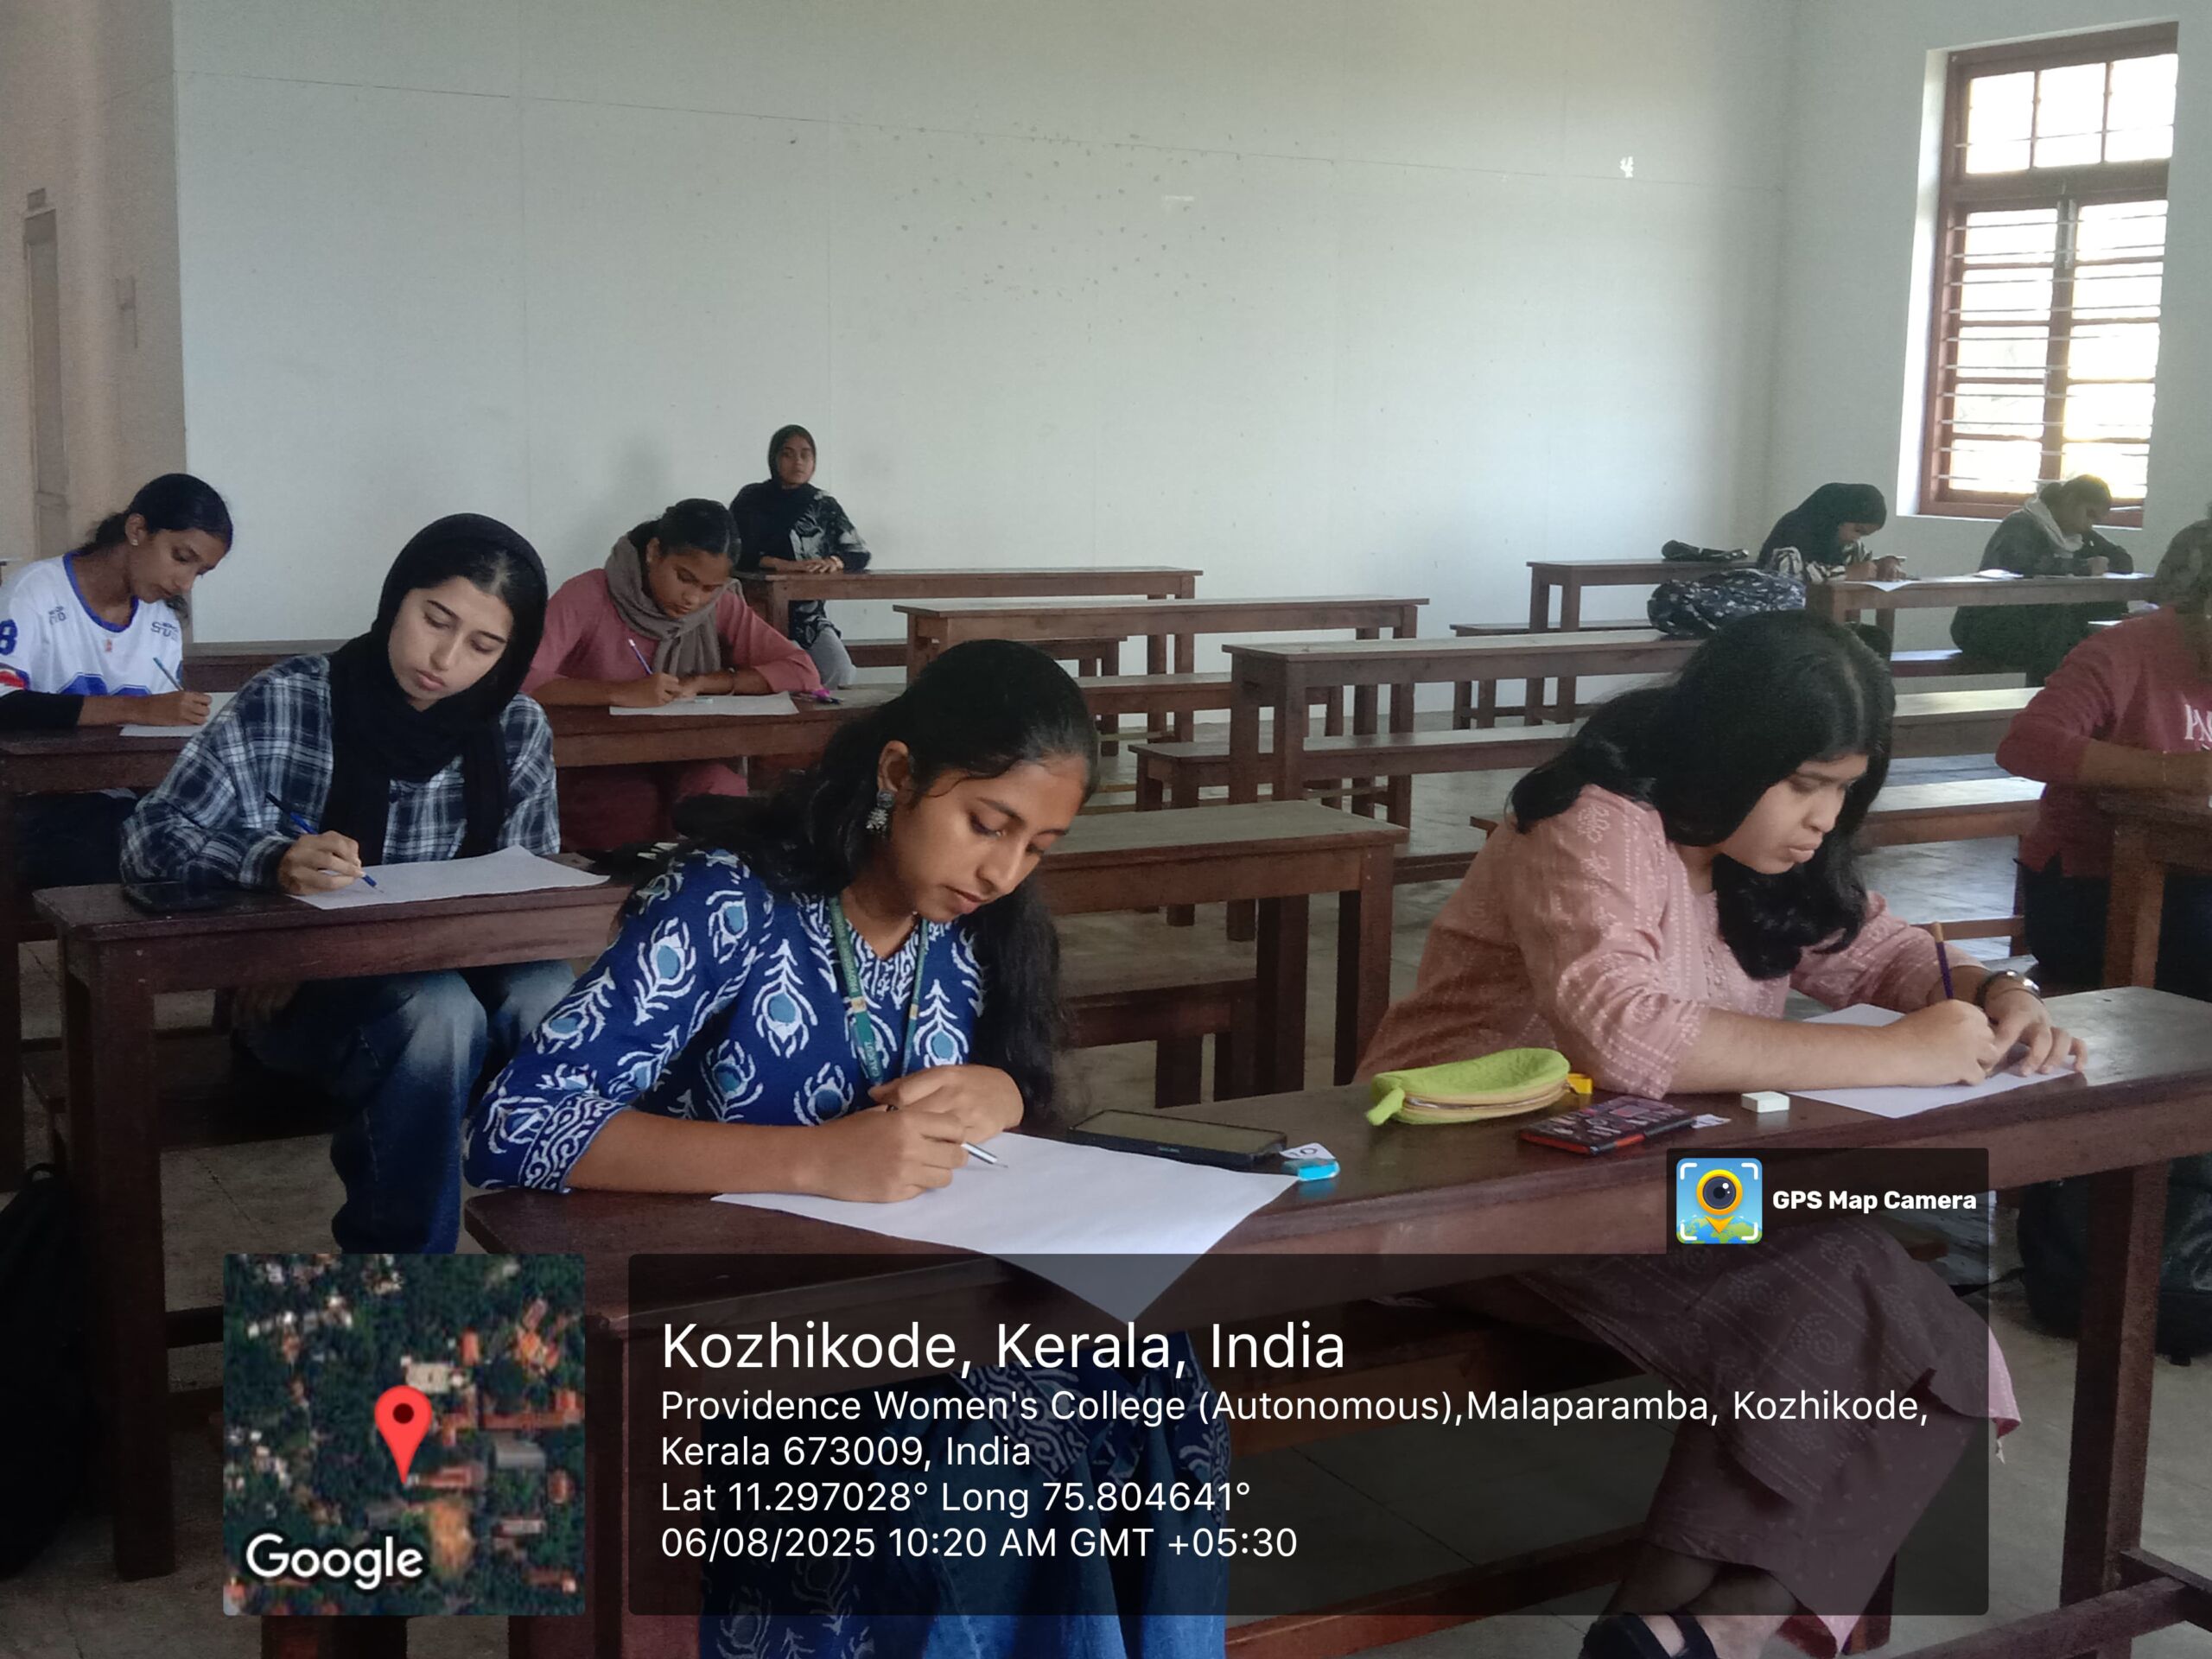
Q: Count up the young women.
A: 9